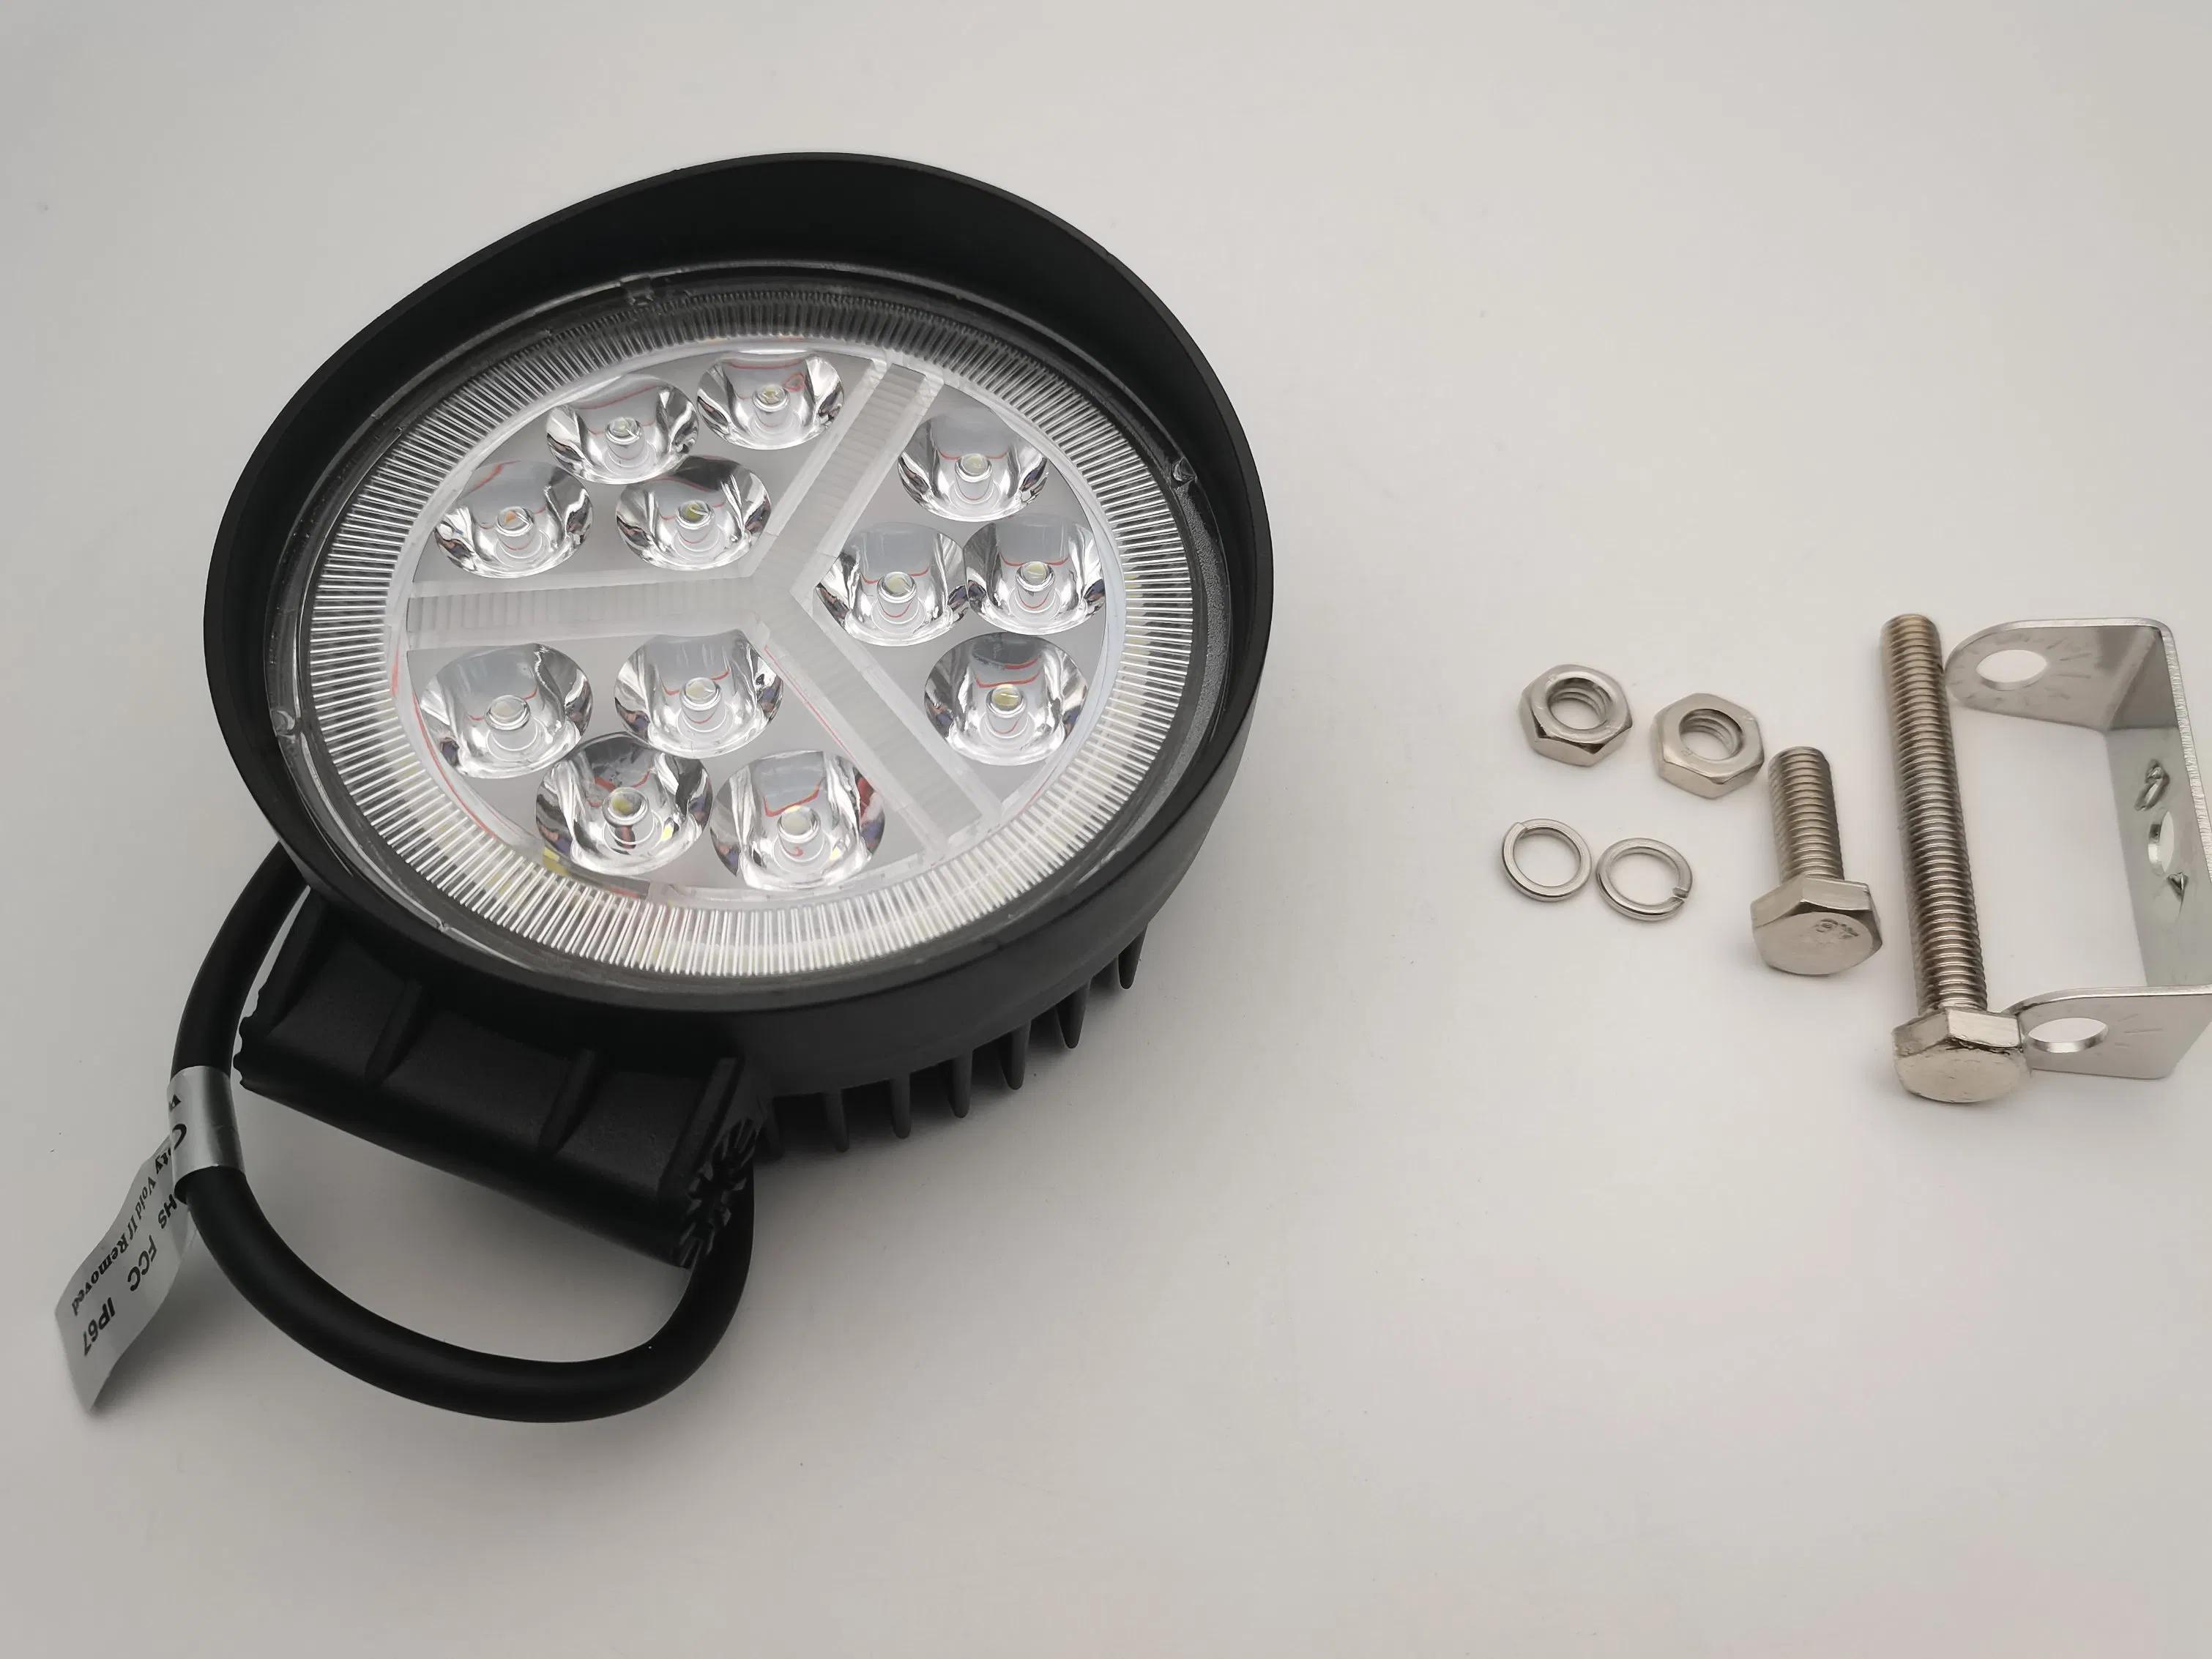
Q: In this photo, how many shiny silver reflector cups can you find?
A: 12